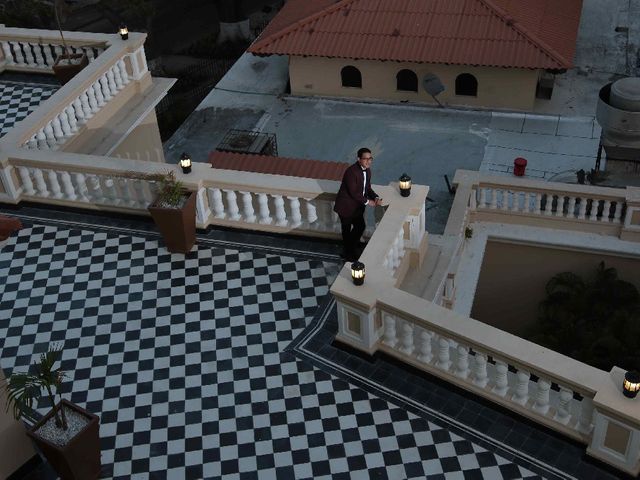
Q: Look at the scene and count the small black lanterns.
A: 5